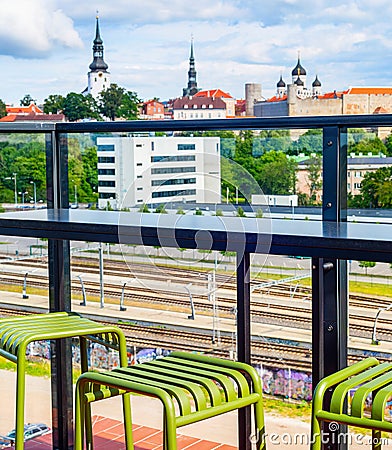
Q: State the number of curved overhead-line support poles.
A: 5